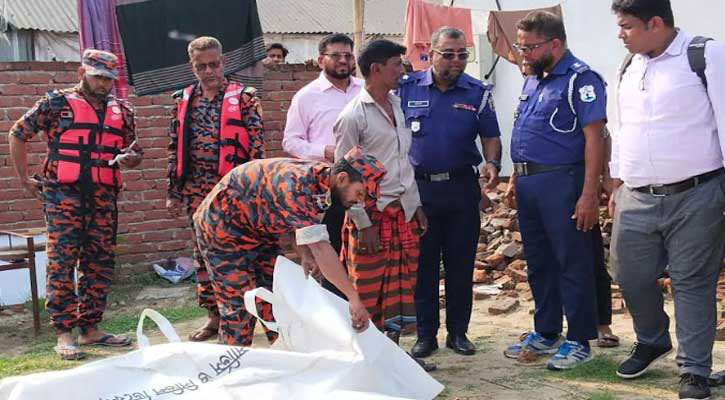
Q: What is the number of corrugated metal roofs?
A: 2